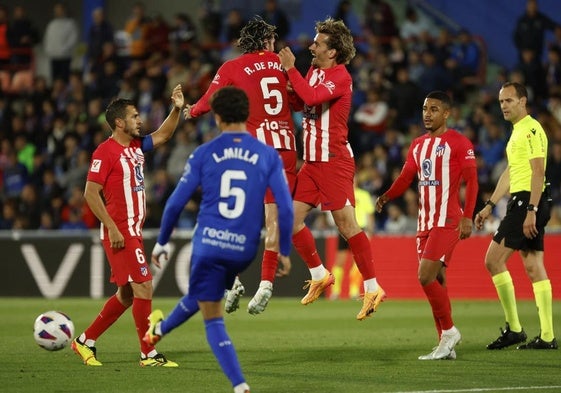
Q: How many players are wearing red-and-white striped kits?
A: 4